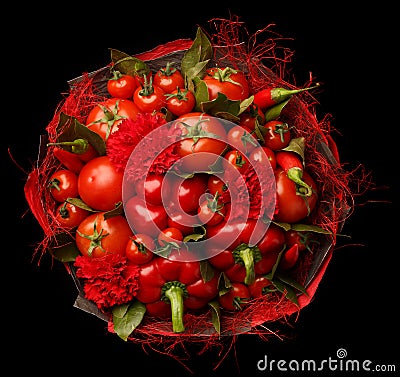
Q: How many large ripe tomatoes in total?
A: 6